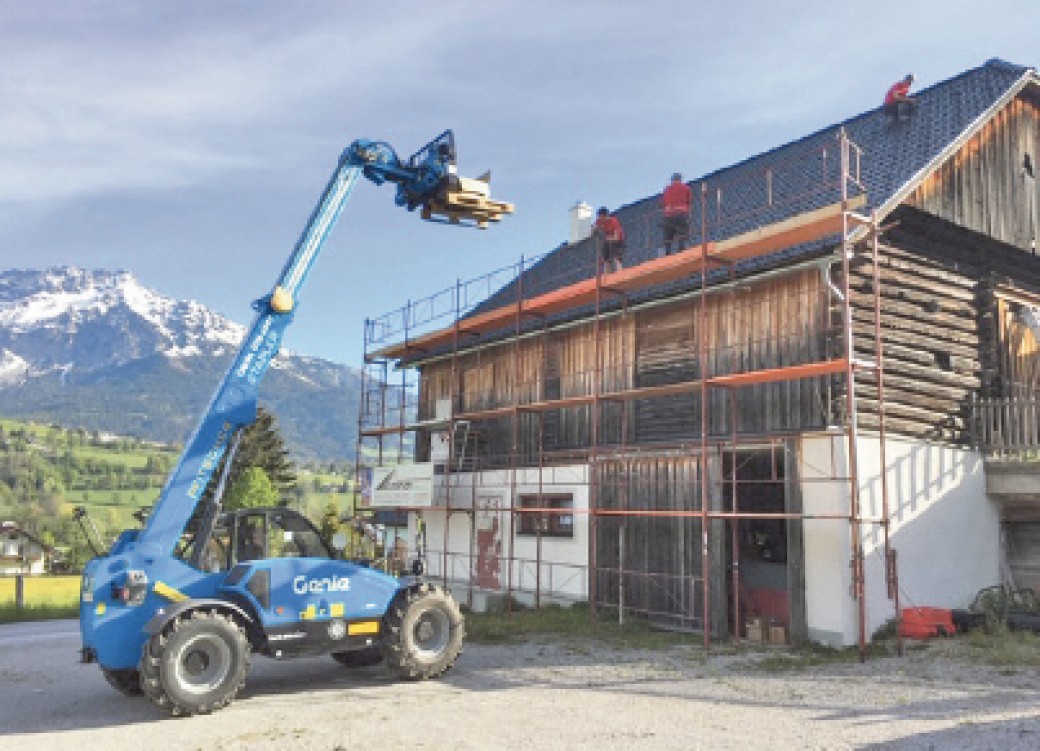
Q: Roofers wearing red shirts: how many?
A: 3